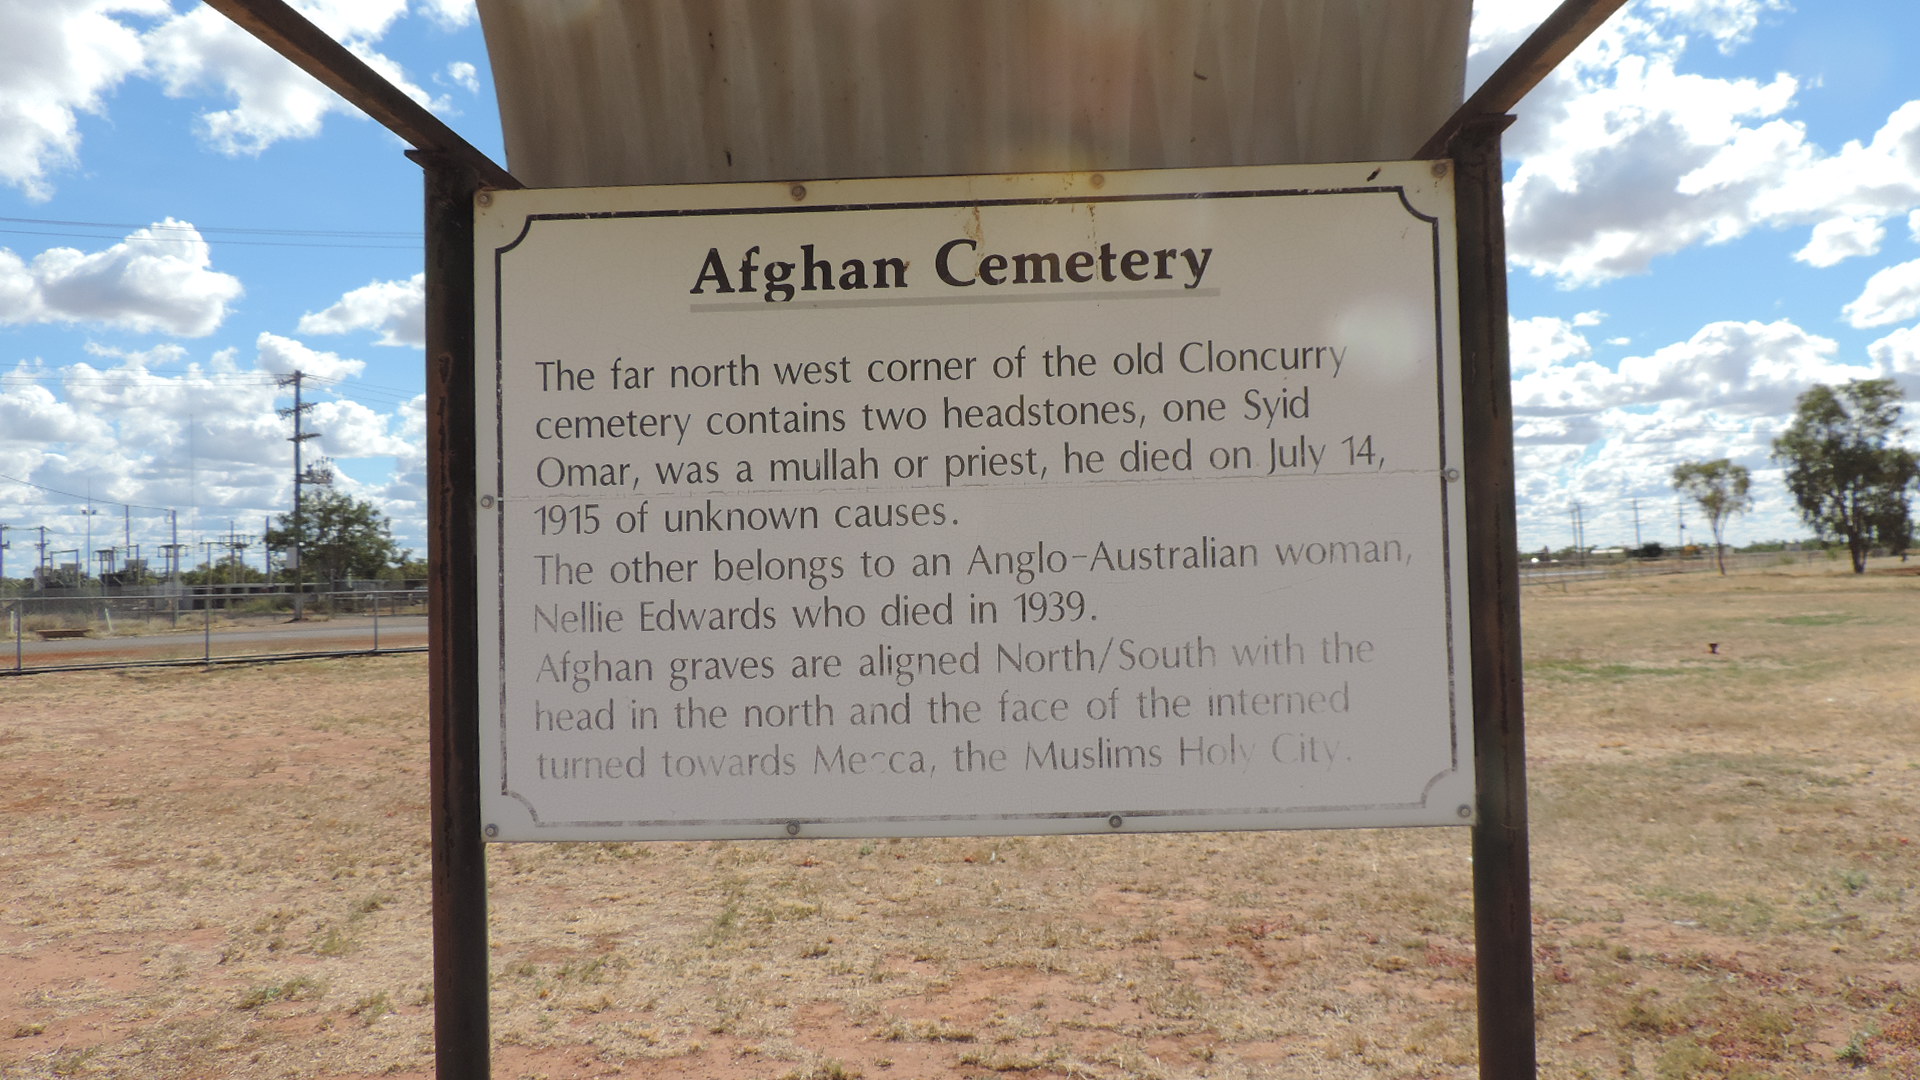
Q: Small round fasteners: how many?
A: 10